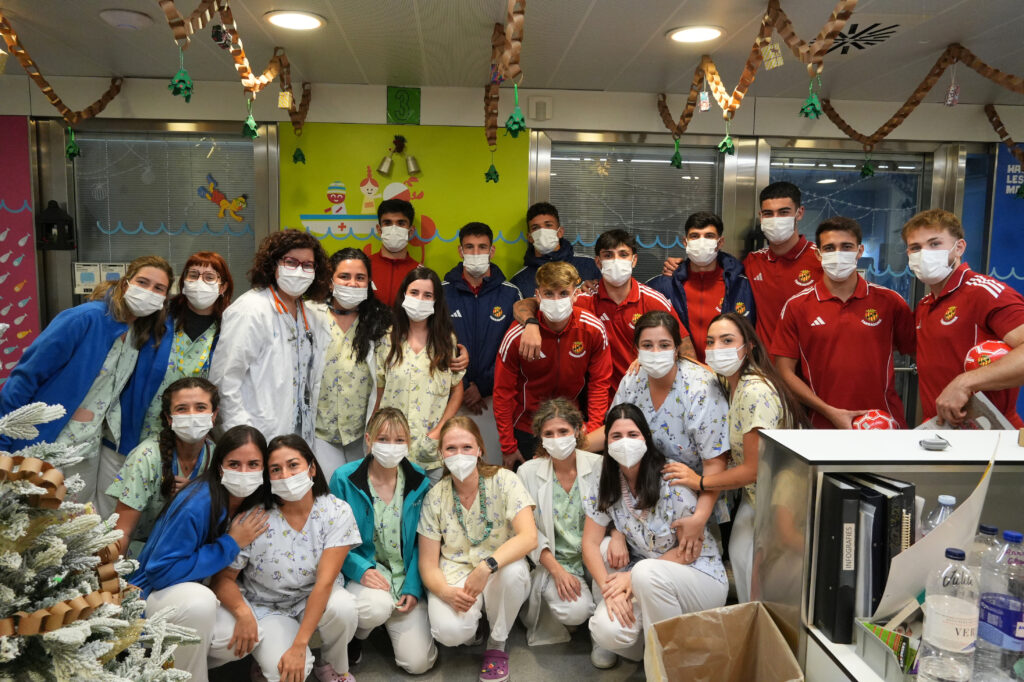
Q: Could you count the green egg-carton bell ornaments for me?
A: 11